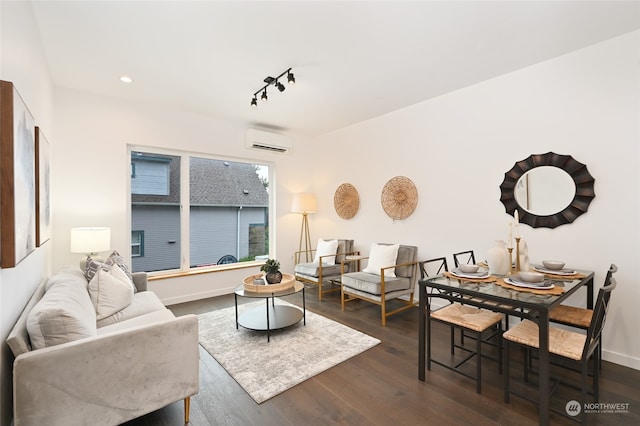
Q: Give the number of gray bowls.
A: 3